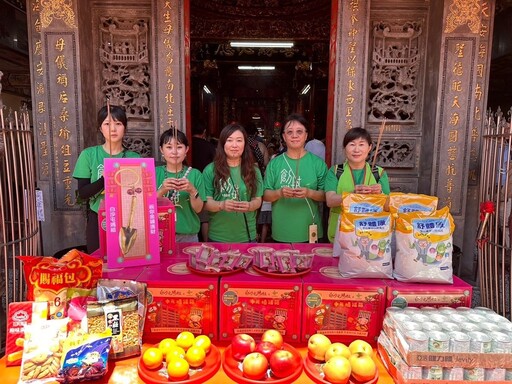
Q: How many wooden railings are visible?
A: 2